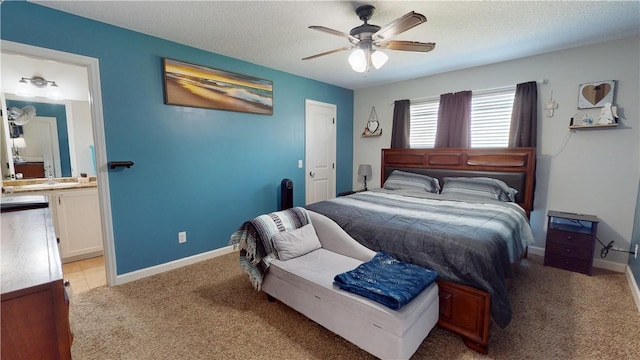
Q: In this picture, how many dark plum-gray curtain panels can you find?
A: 3